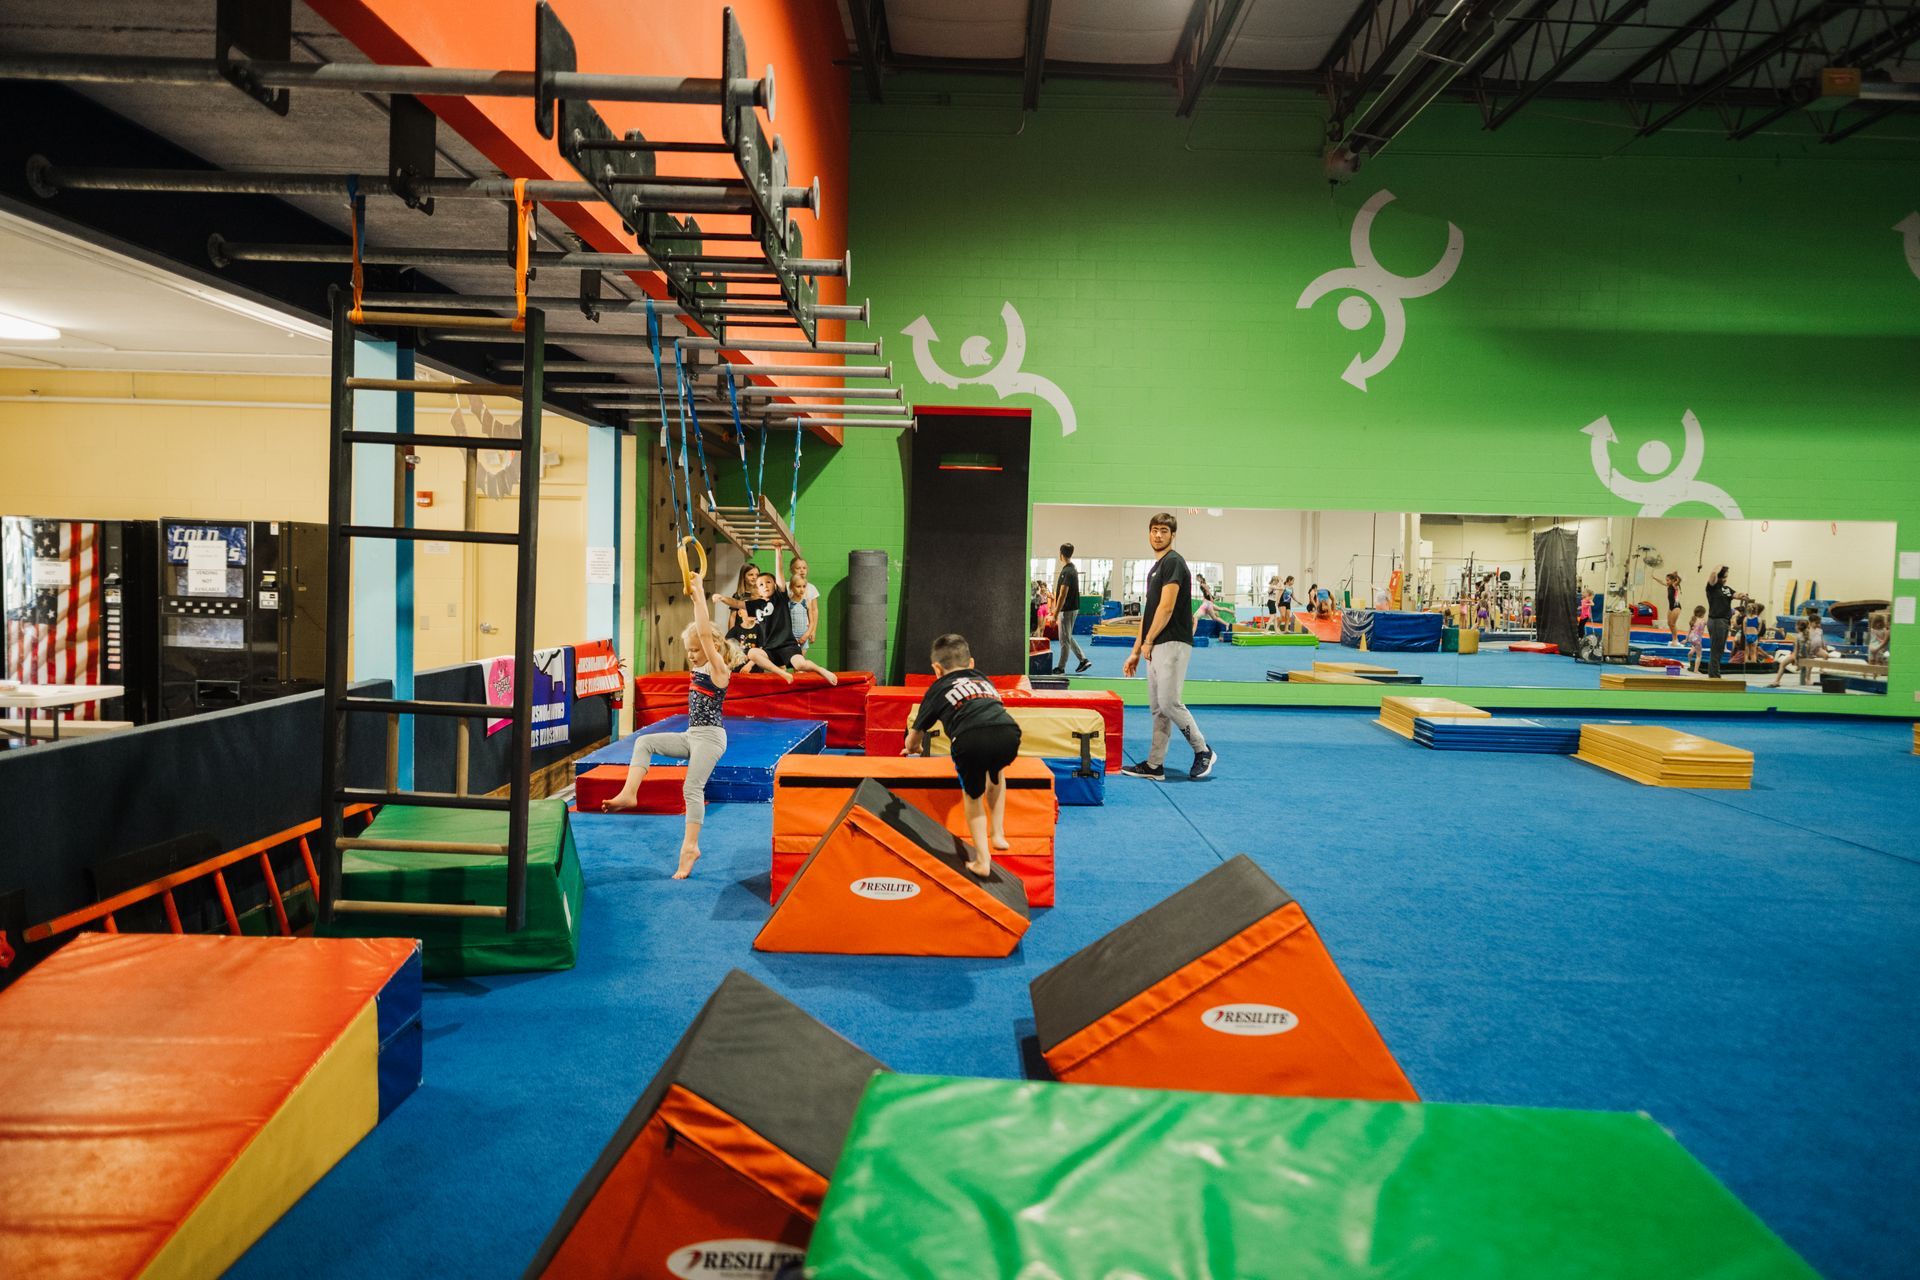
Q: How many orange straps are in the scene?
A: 2